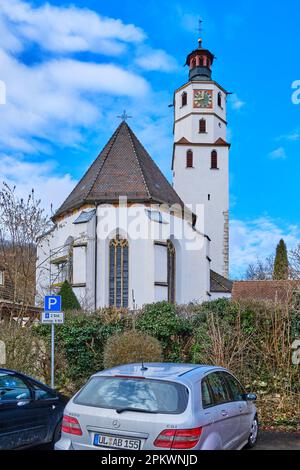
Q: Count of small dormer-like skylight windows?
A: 2